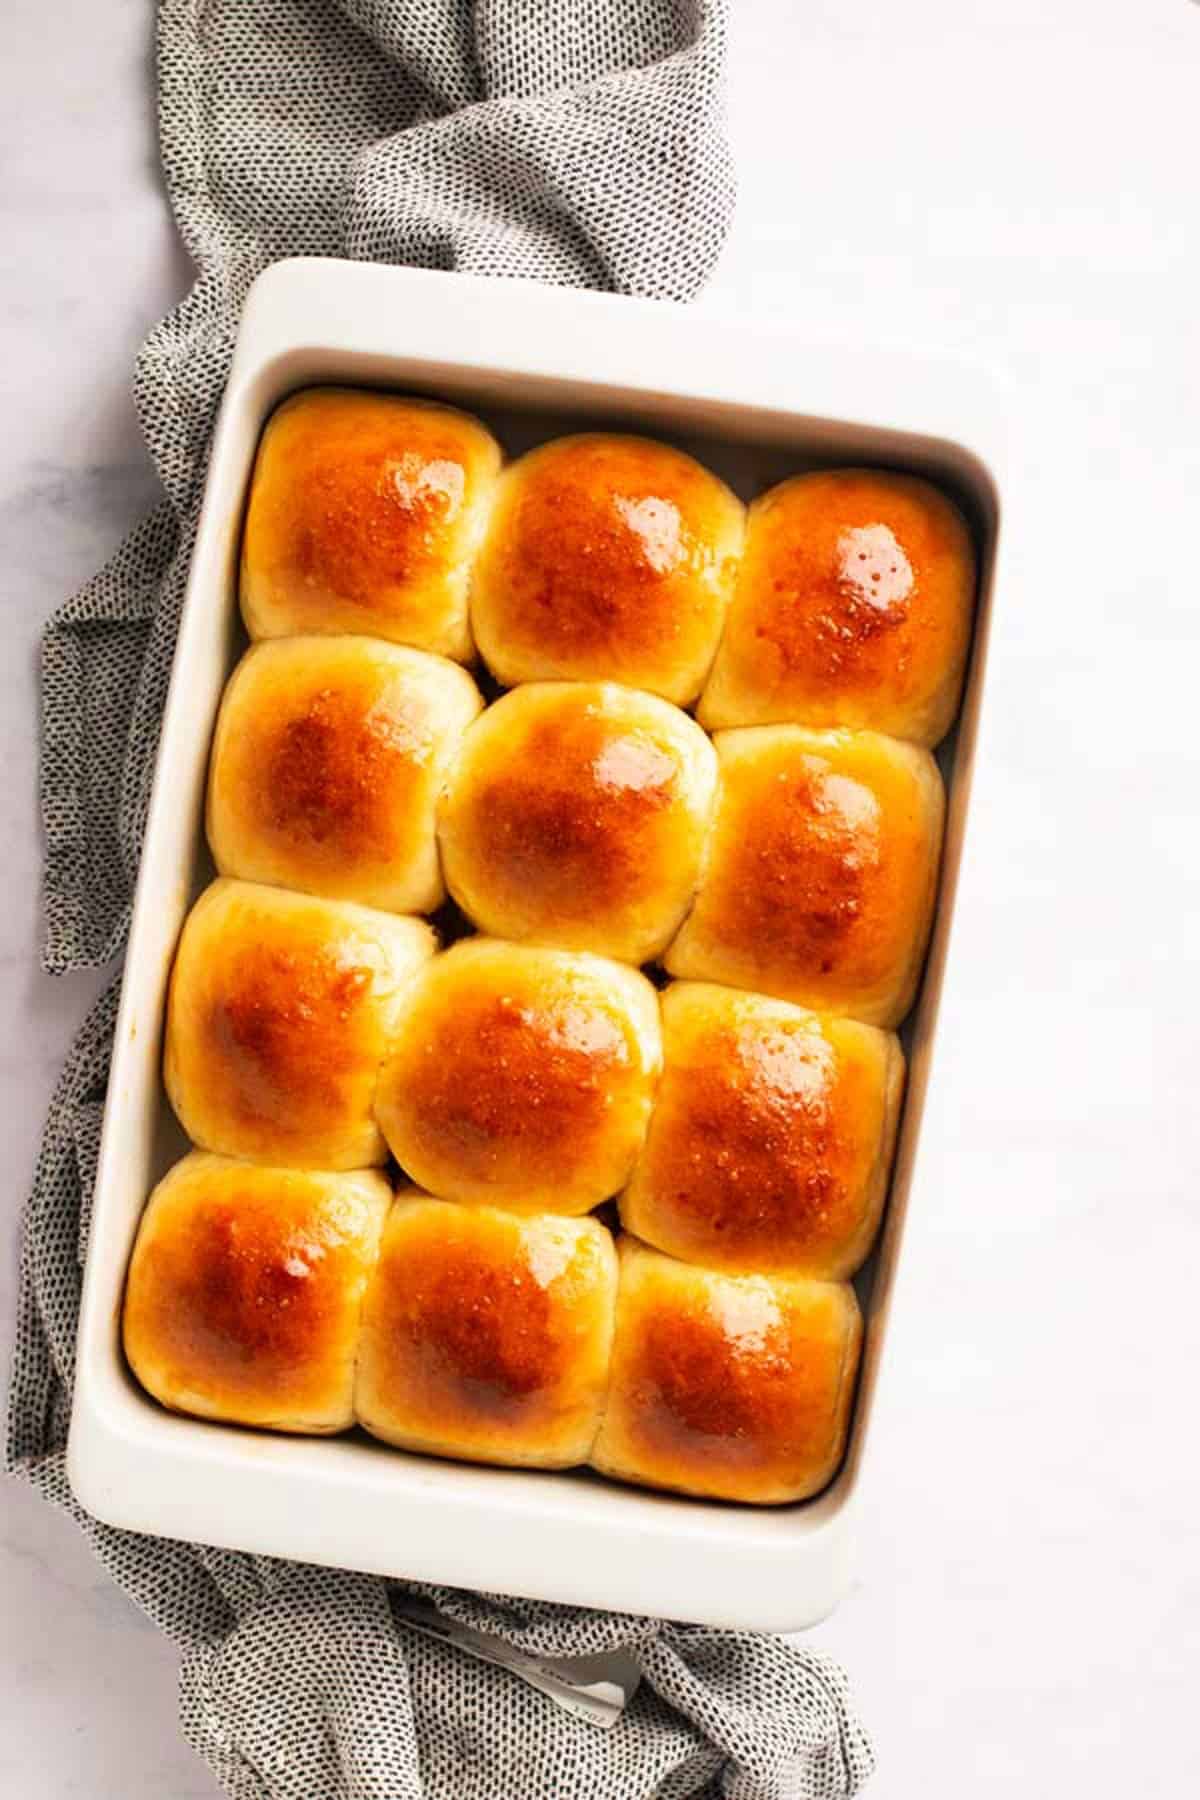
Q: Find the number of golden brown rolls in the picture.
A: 12